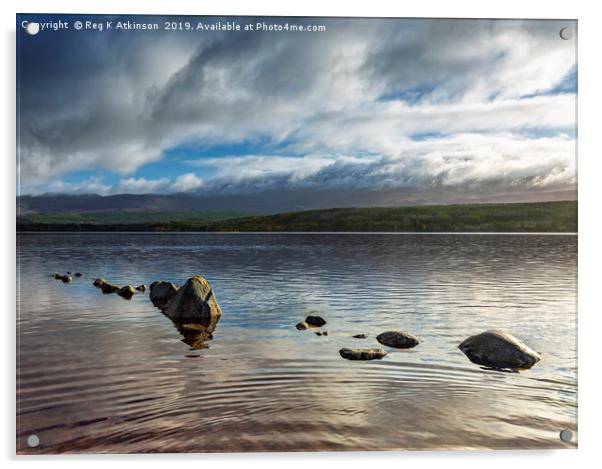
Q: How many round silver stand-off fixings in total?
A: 4